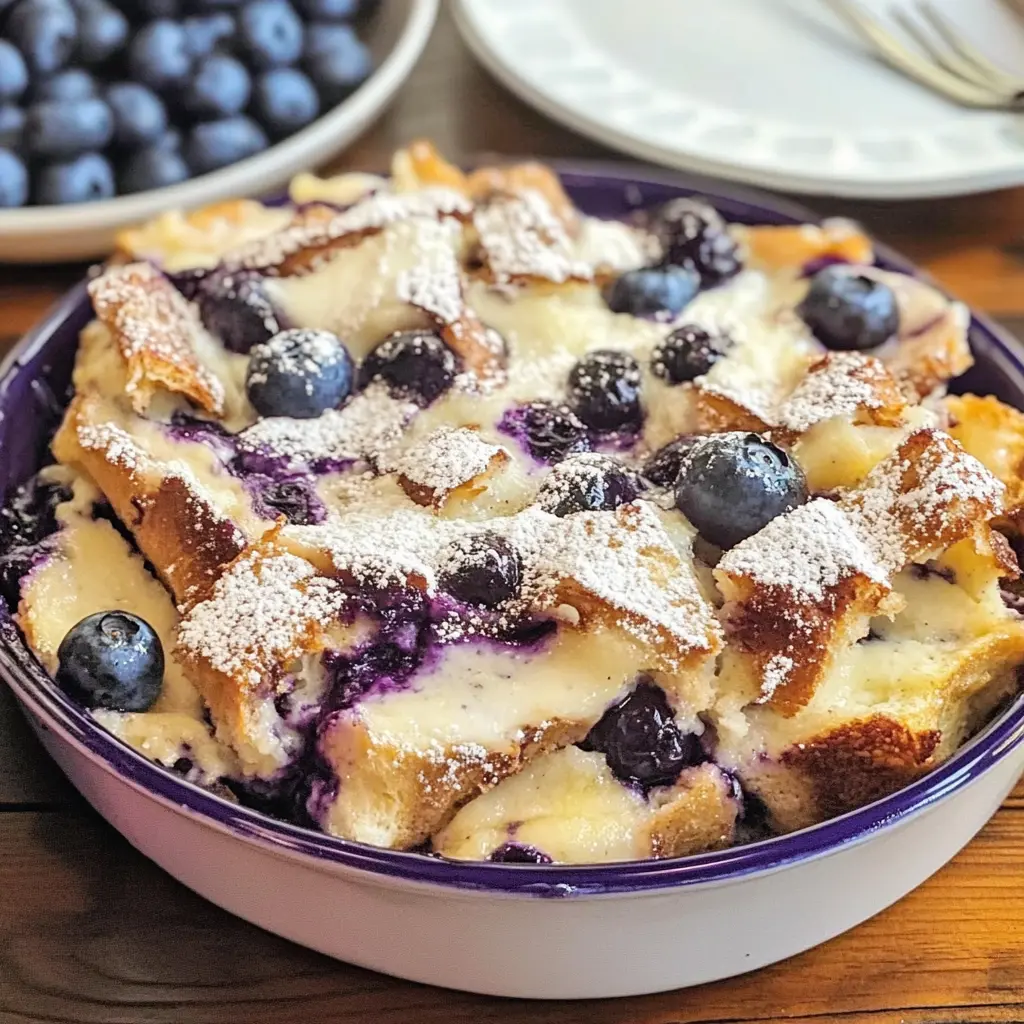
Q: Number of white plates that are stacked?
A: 2